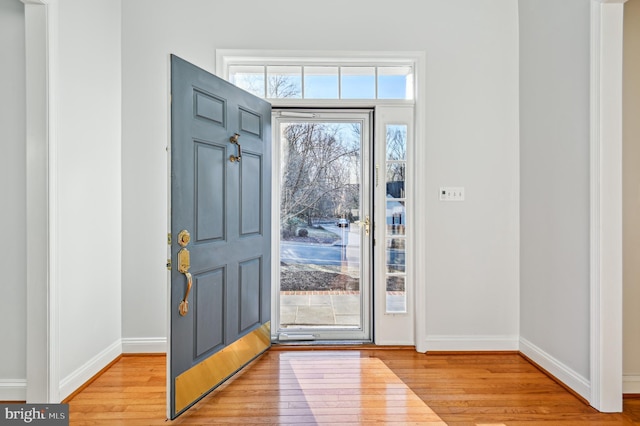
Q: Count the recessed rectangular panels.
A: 6